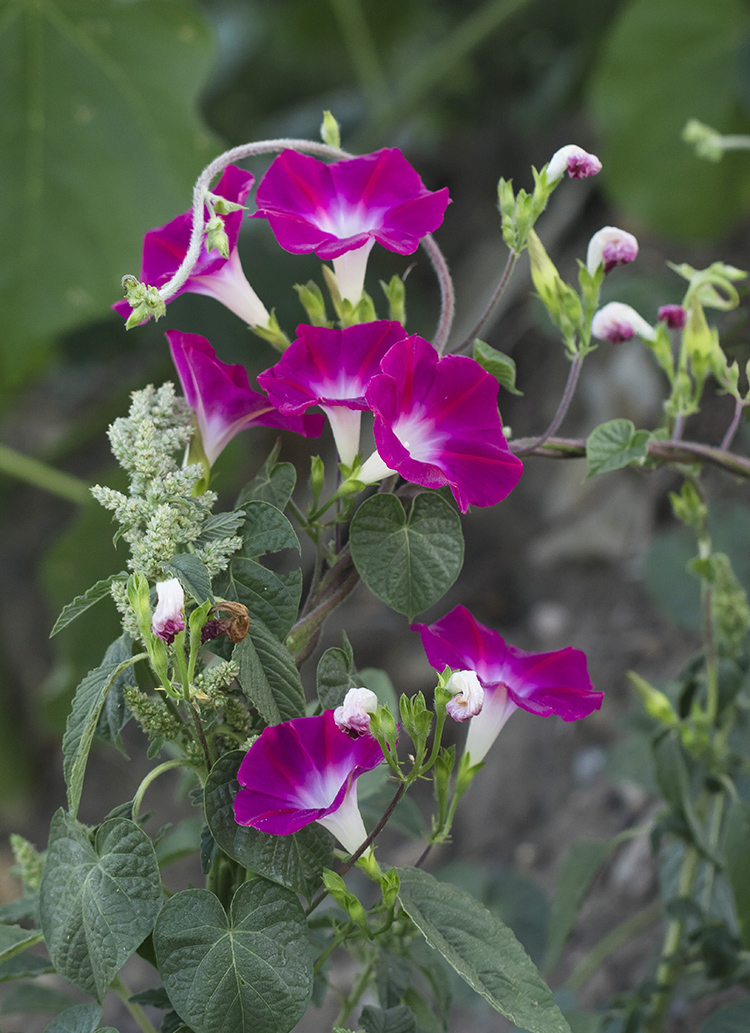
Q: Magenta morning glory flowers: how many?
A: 7